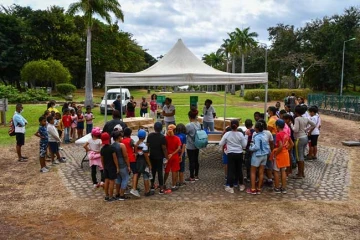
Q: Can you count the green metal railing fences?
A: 1